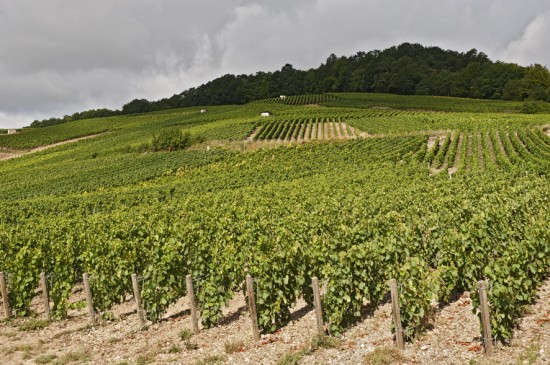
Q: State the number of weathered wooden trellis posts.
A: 9